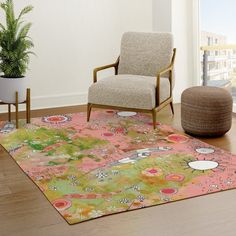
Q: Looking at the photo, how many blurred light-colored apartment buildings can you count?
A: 1